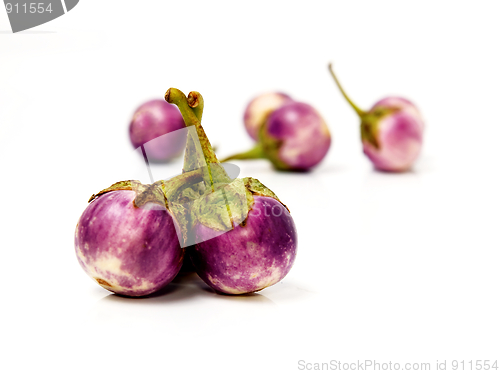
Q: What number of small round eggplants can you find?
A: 6